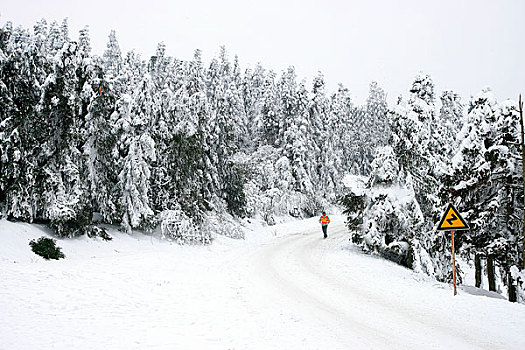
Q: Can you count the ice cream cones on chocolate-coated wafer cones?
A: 0